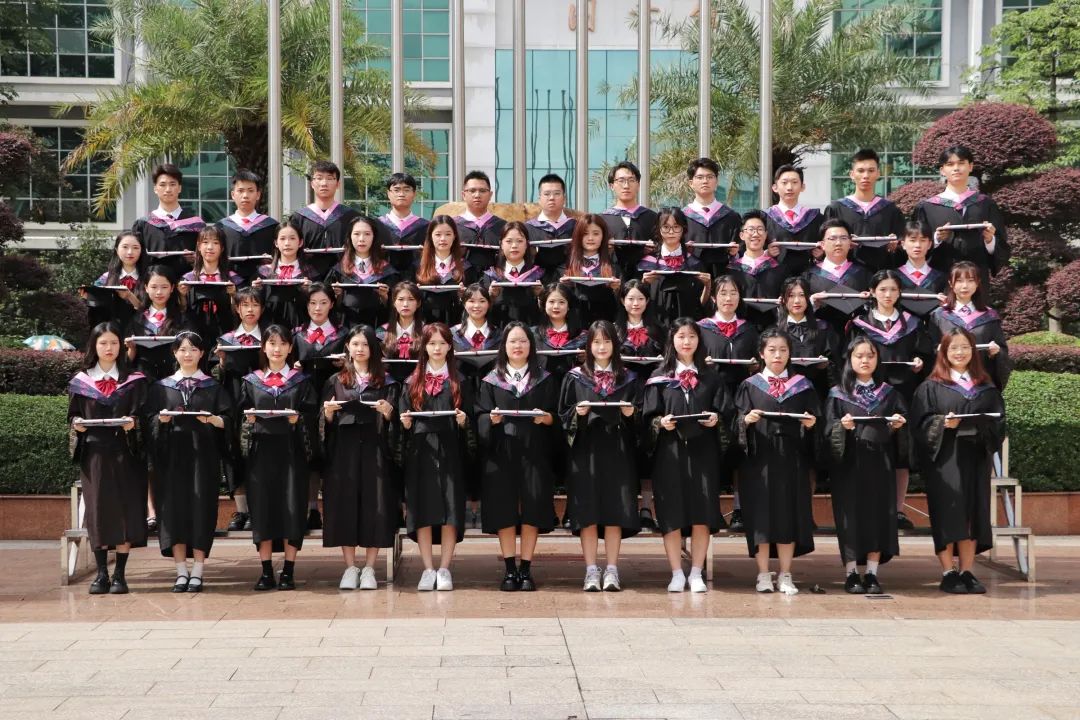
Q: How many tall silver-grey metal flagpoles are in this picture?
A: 9